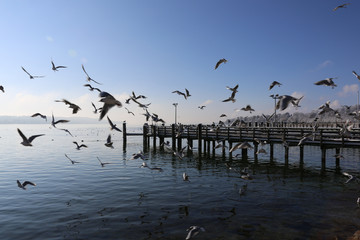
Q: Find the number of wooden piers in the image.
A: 1